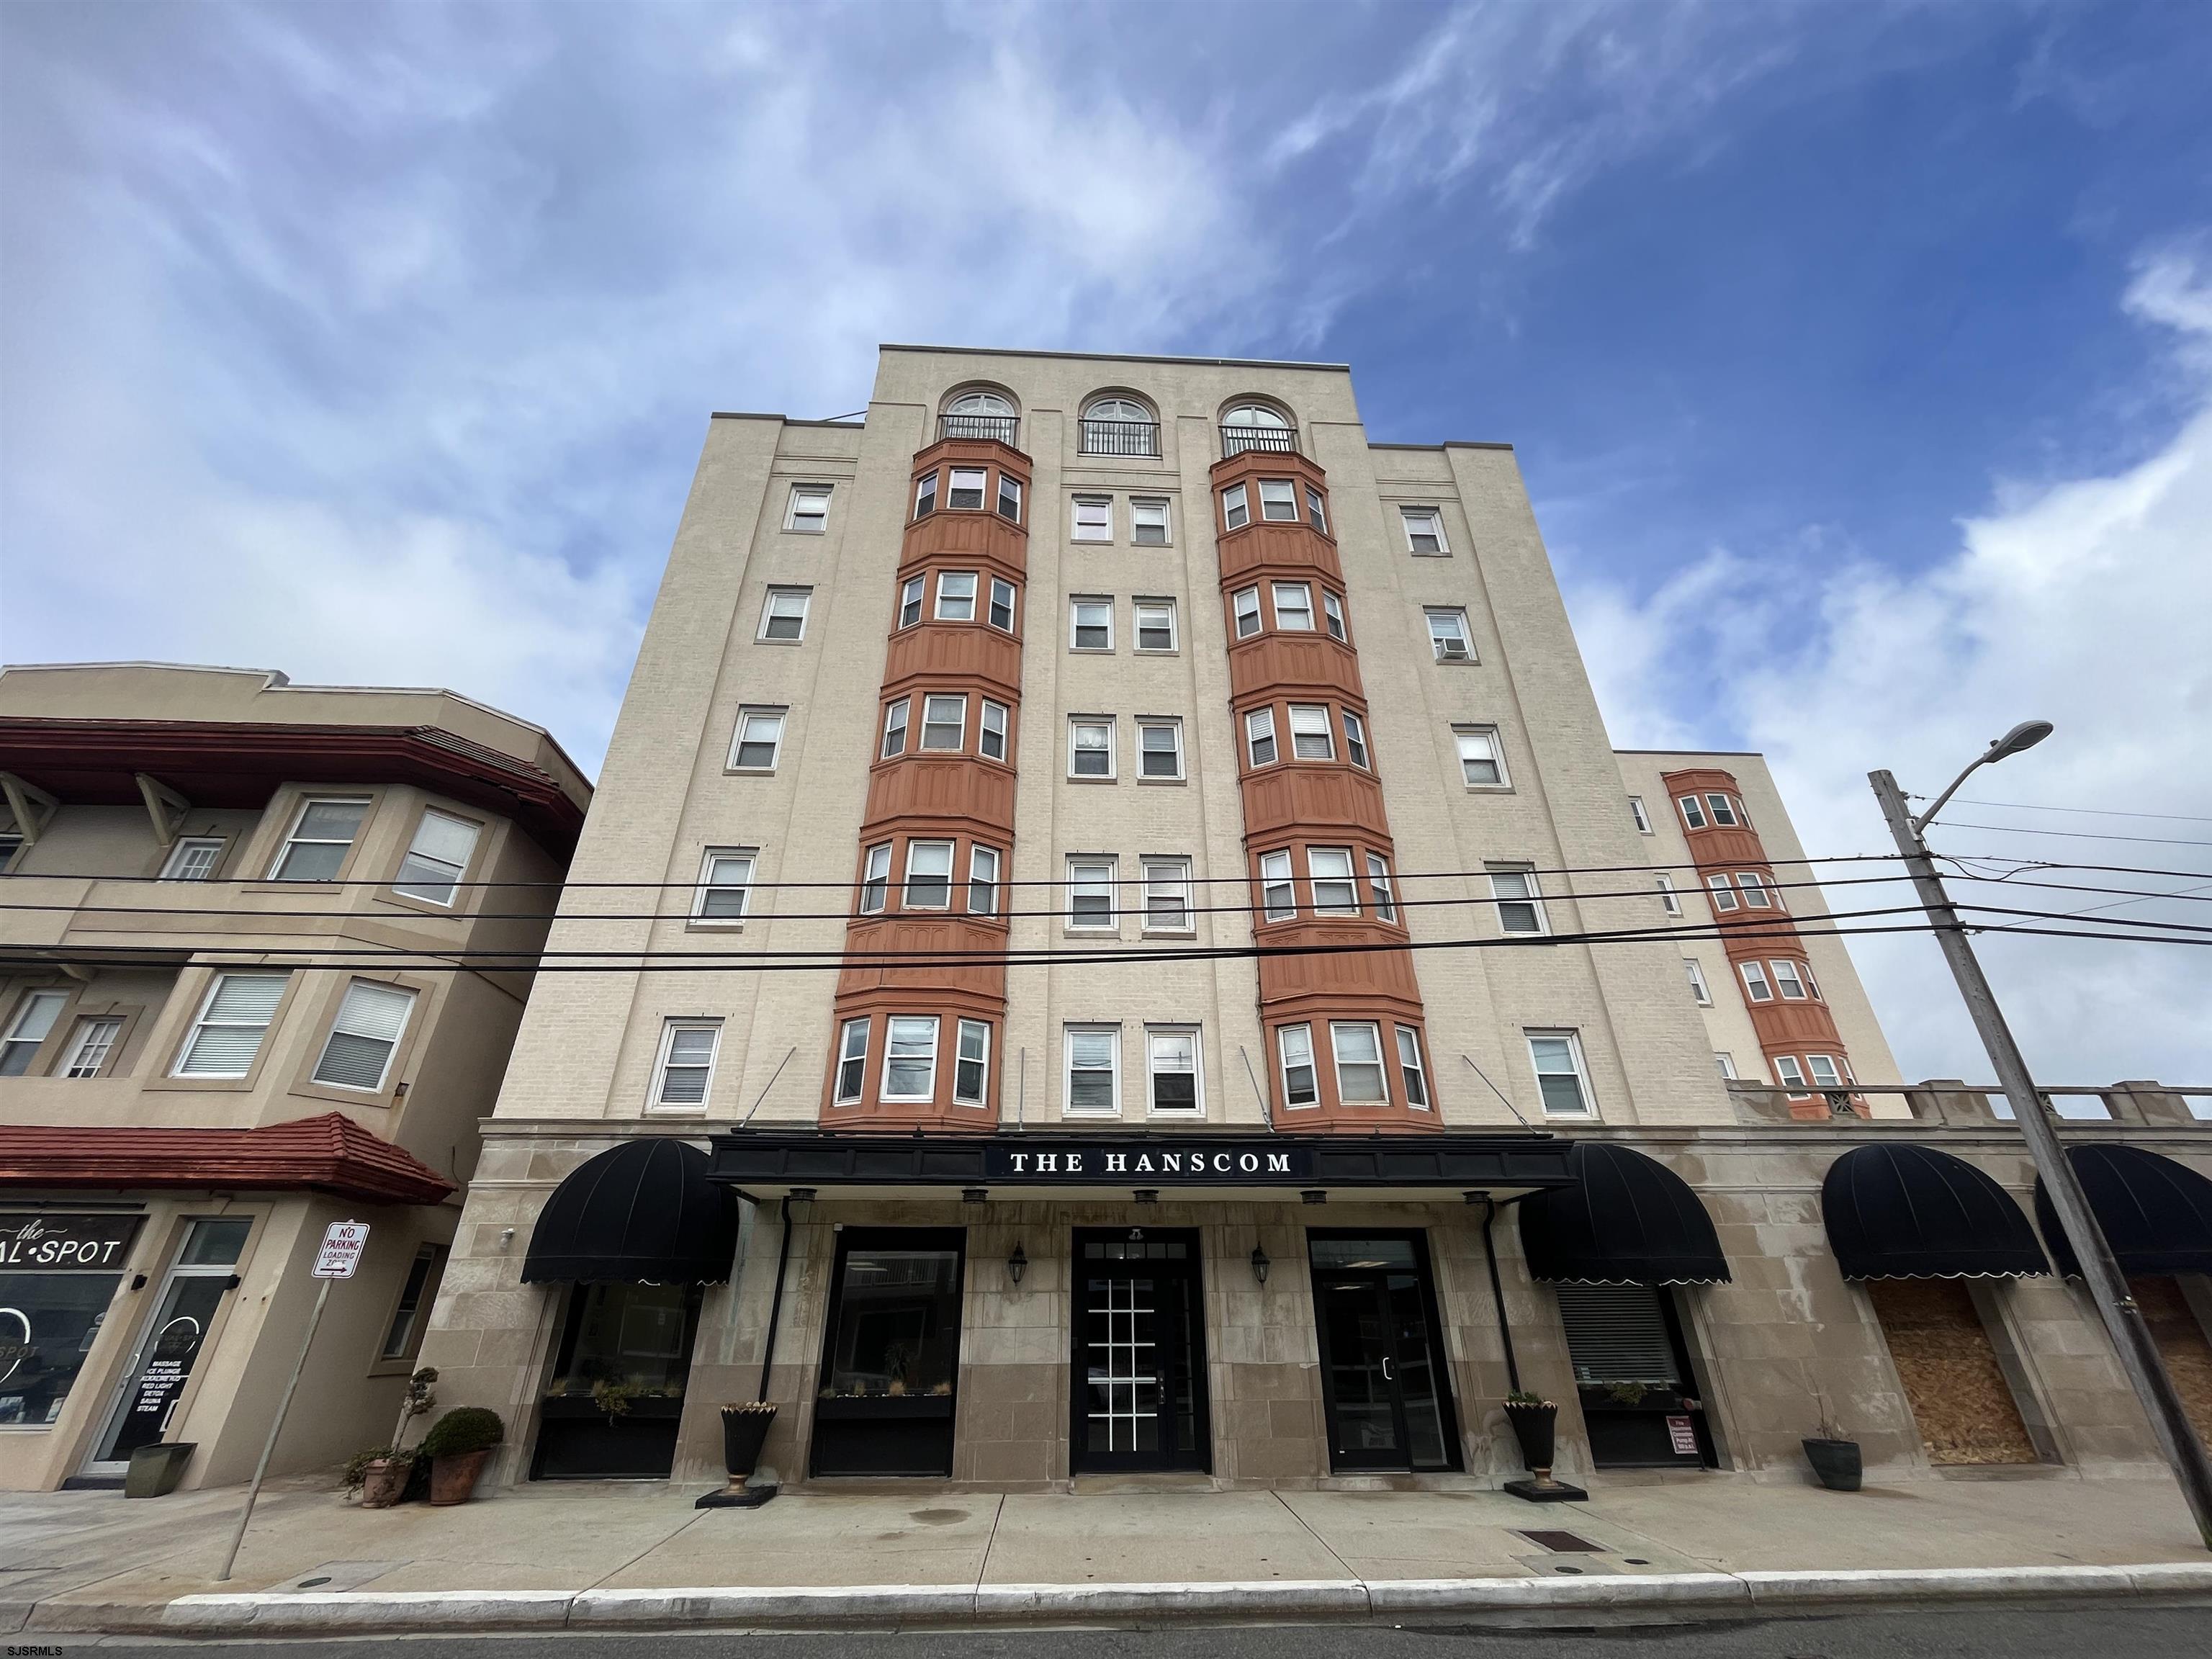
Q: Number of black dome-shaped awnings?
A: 4